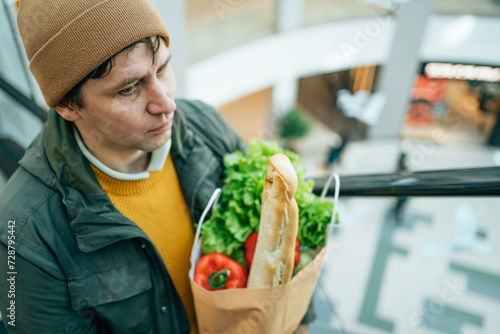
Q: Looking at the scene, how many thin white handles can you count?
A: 2